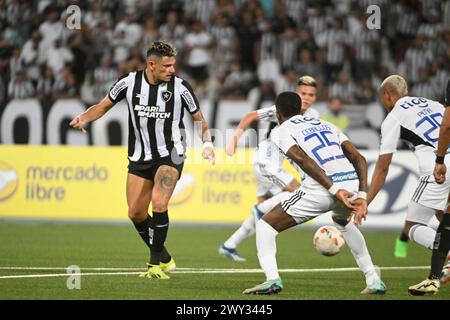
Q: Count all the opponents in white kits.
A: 3